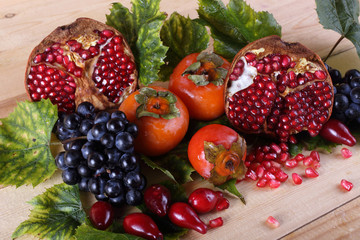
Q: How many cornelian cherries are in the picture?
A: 6